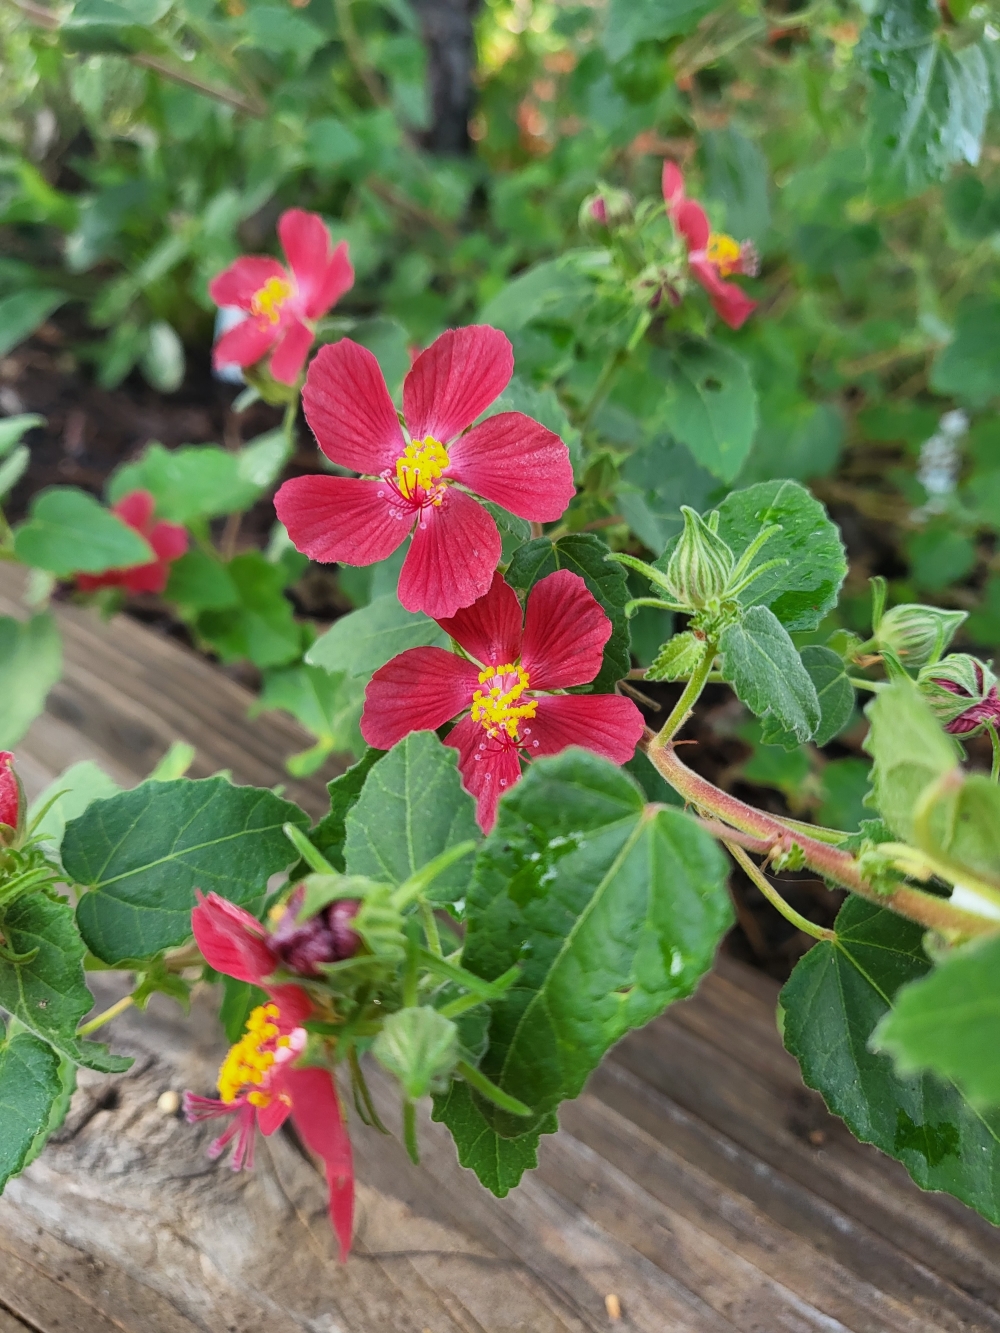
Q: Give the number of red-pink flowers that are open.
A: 6